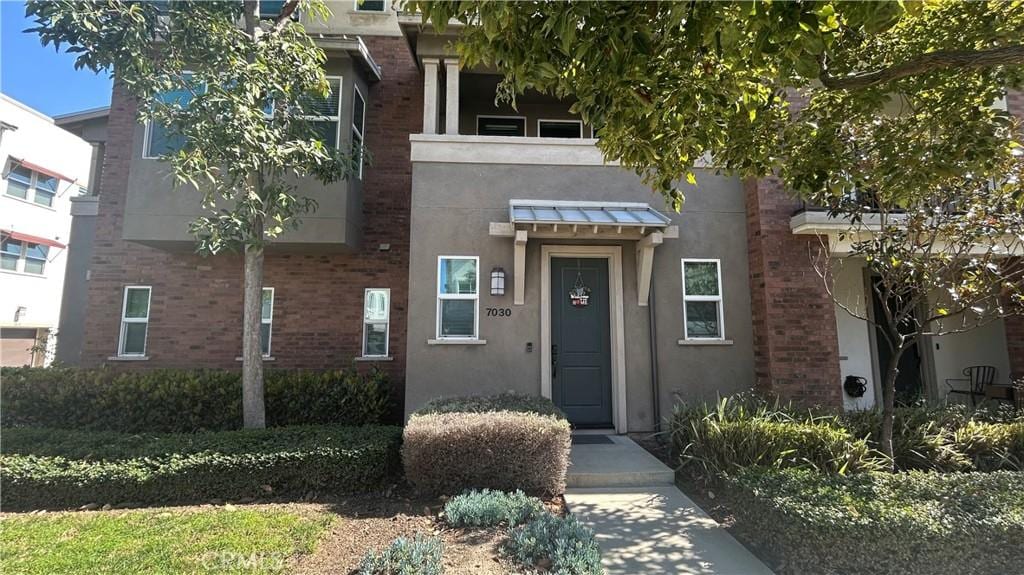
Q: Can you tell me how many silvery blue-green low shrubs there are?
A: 3